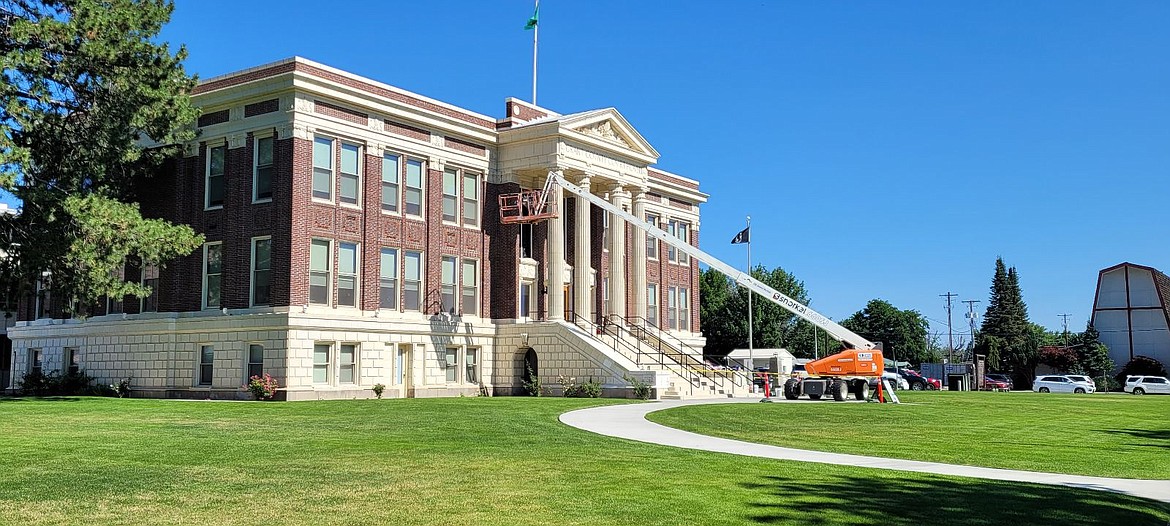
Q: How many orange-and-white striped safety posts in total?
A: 2